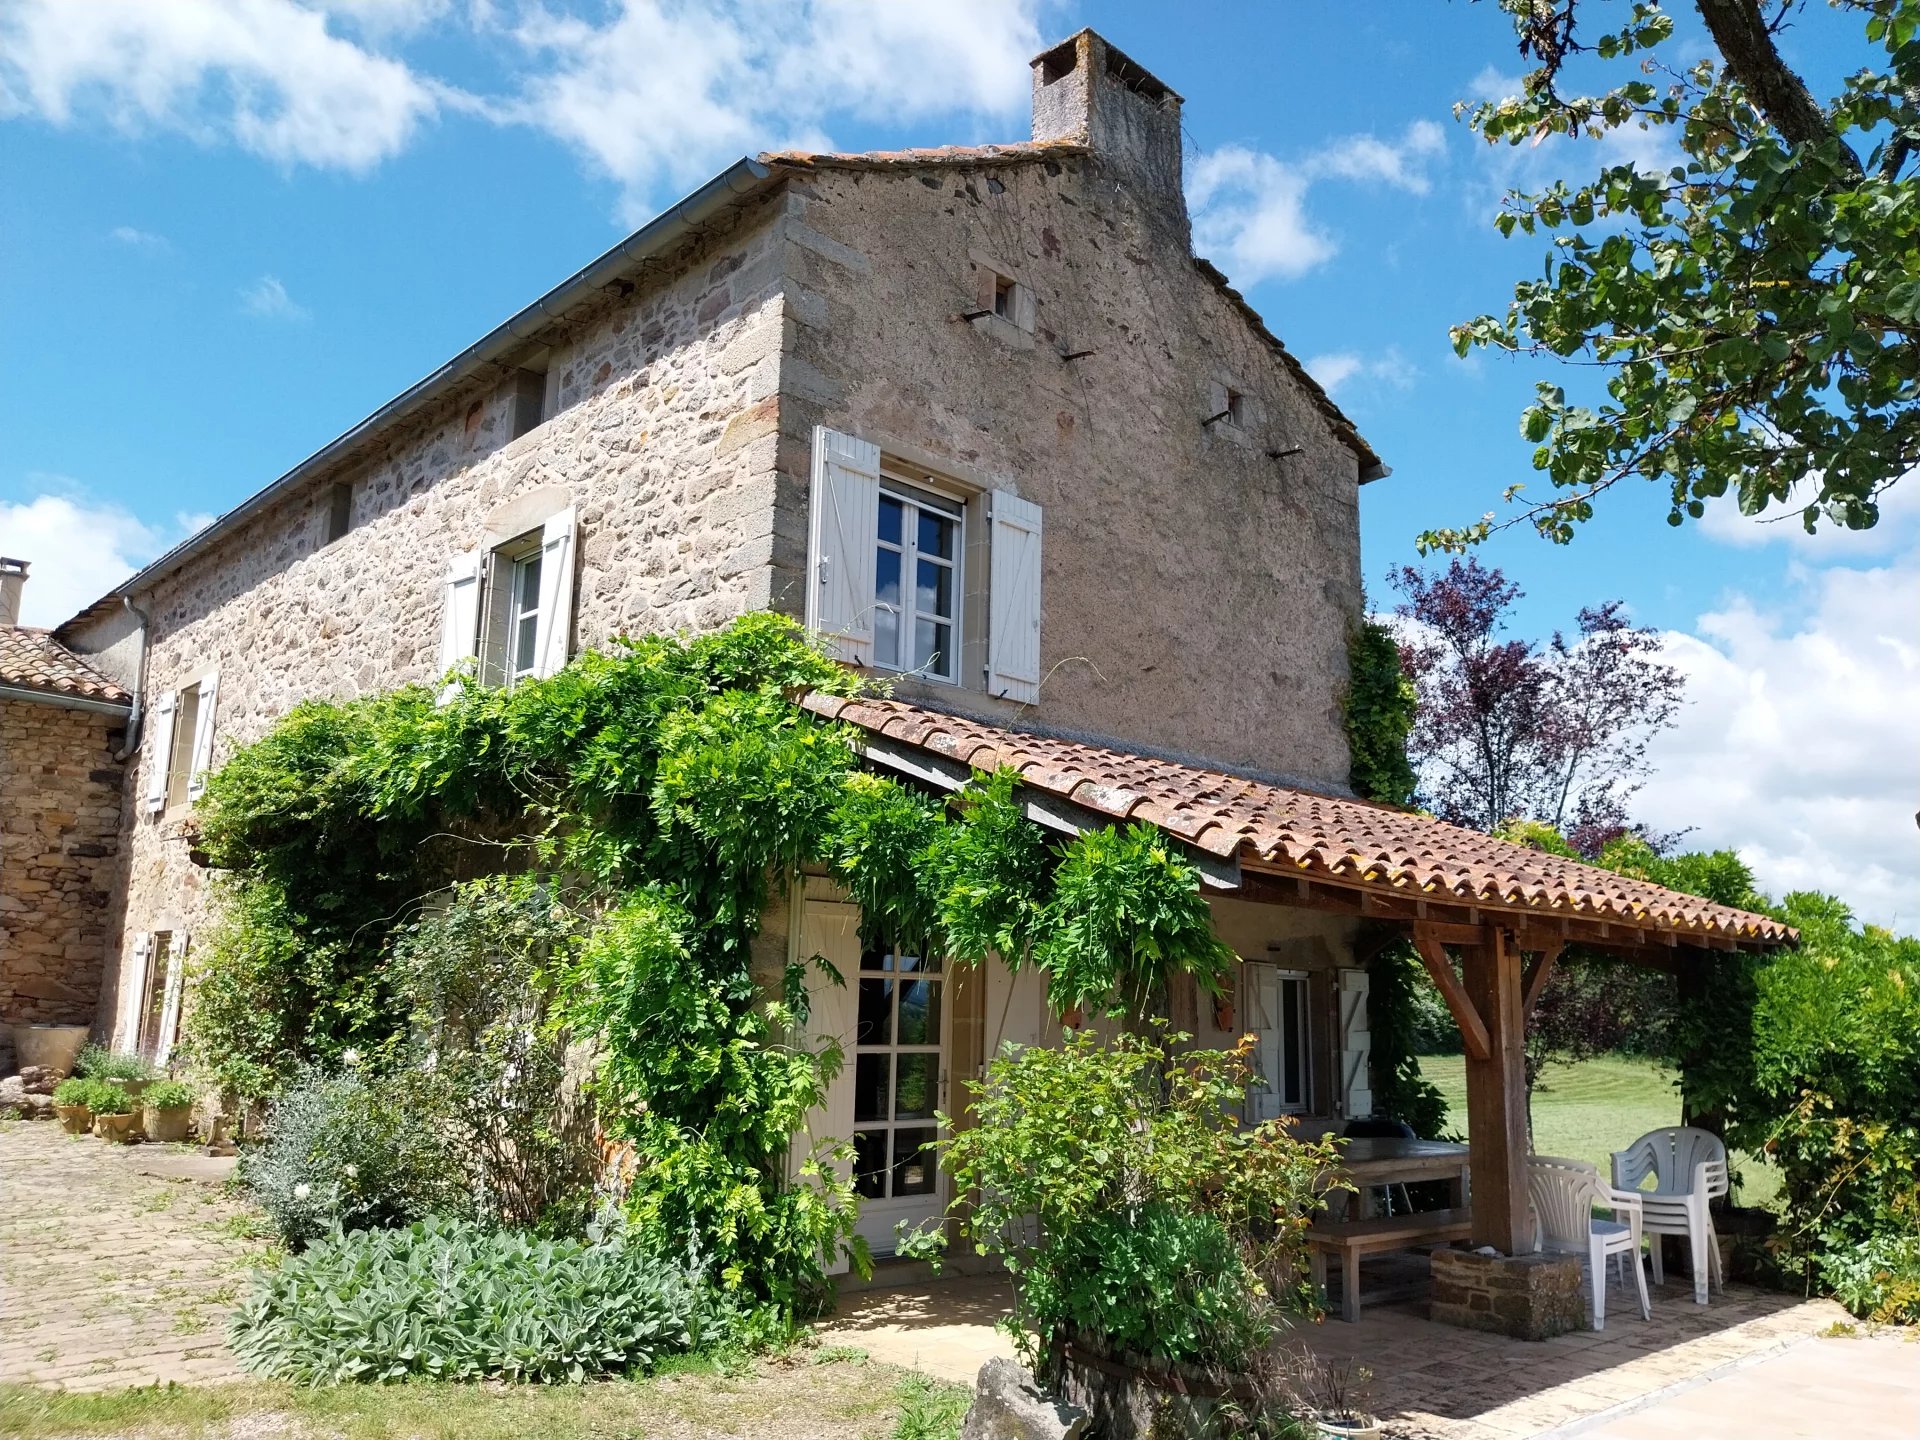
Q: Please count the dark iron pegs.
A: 4